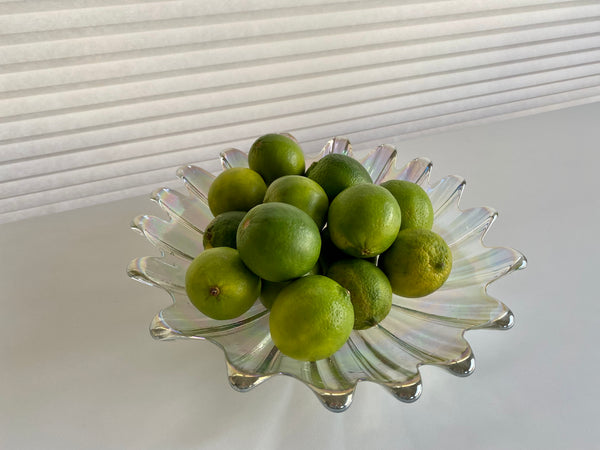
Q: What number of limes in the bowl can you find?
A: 13